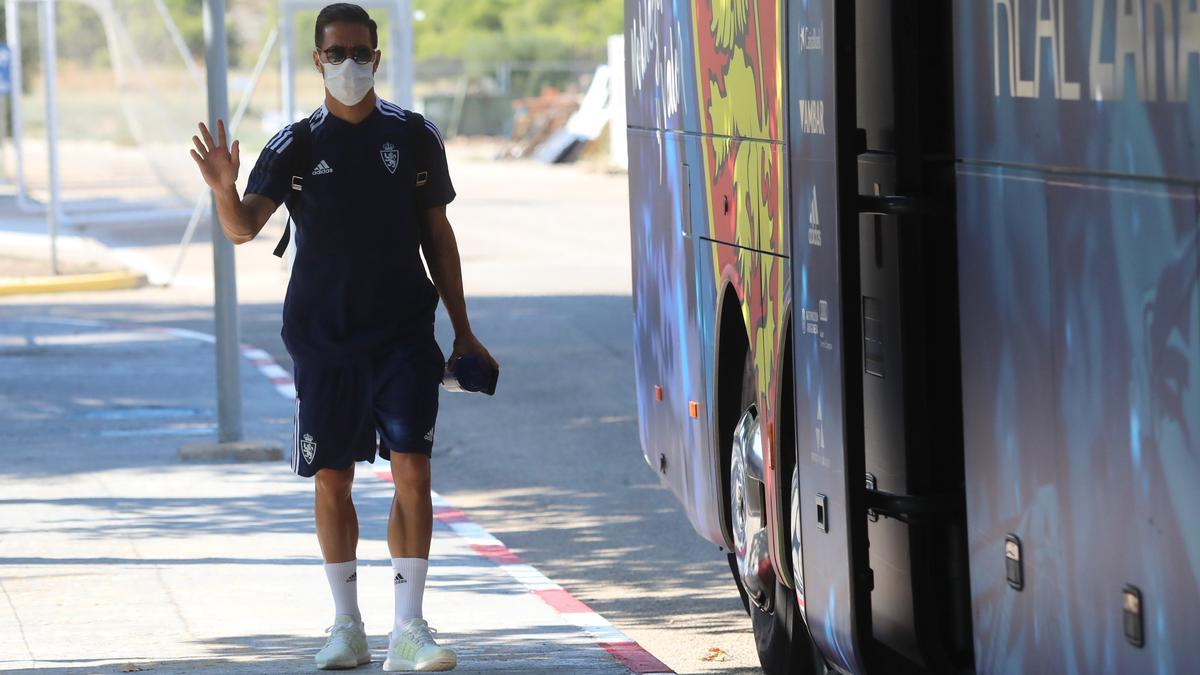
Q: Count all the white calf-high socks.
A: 2